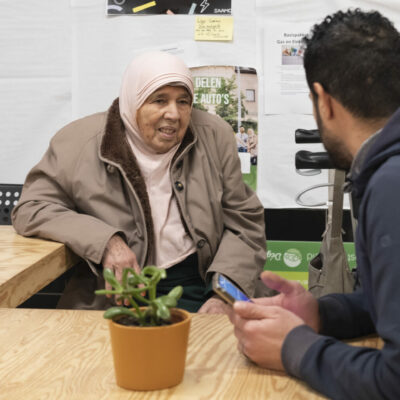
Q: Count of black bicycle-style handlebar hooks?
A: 2